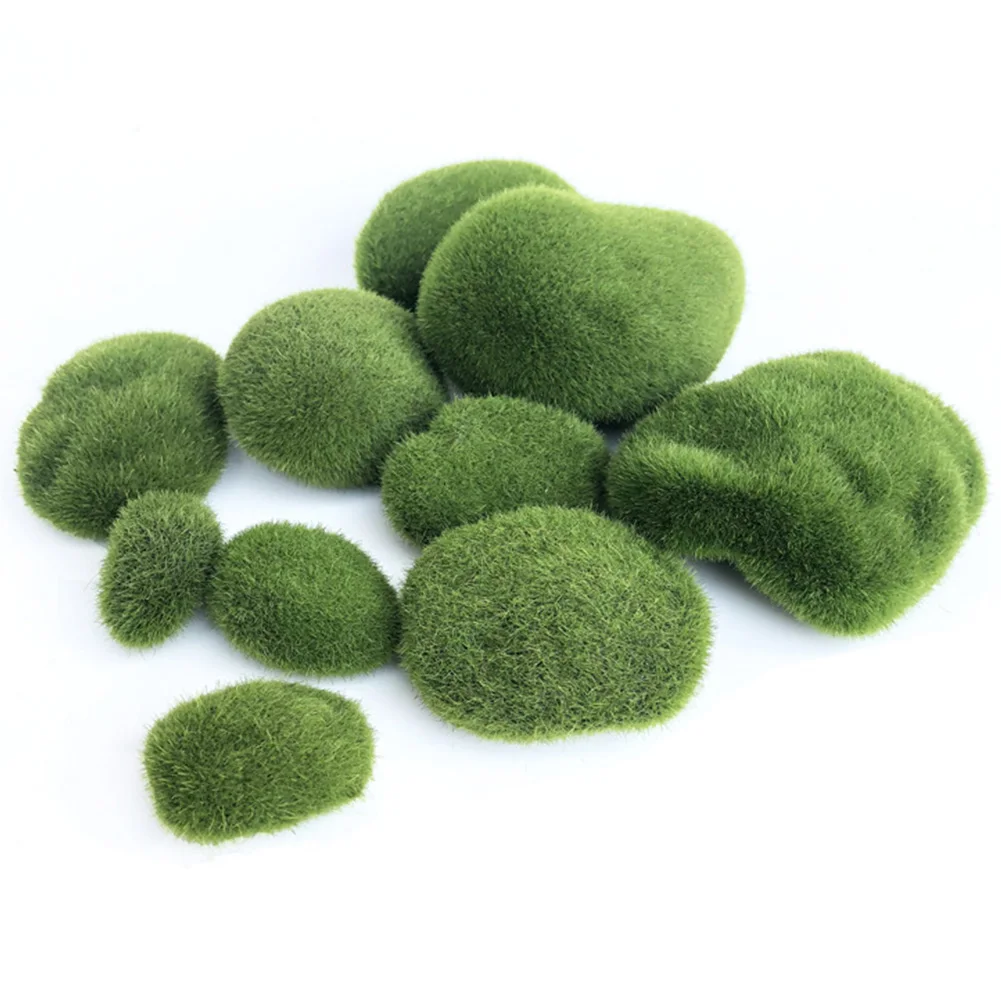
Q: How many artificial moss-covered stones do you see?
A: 10